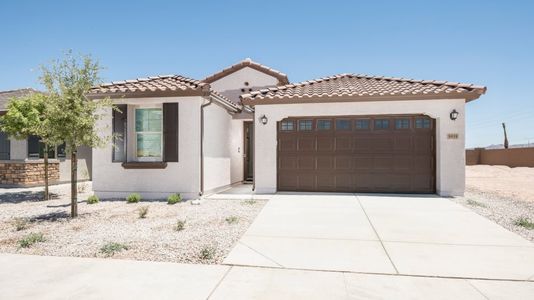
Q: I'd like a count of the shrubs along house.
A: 3